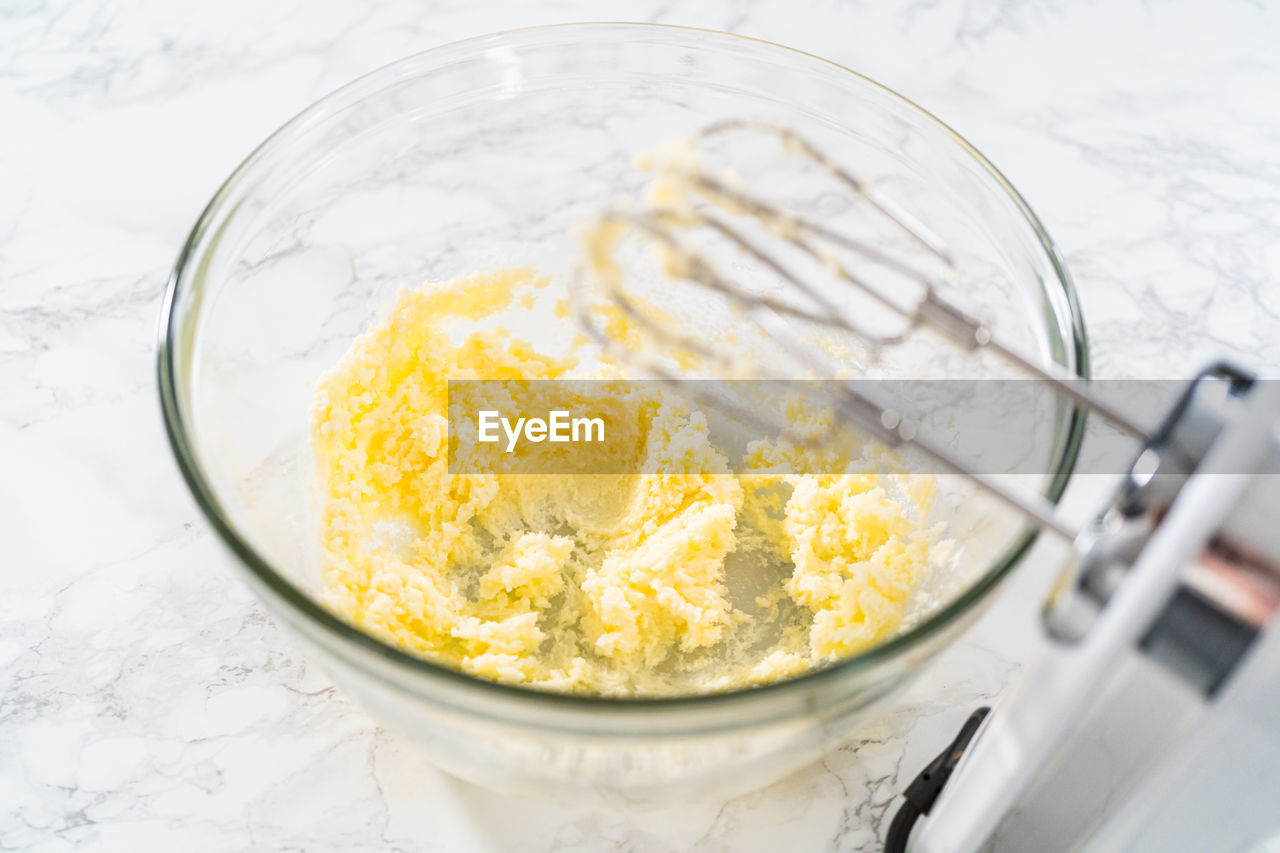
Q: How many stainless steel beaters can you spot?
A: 2